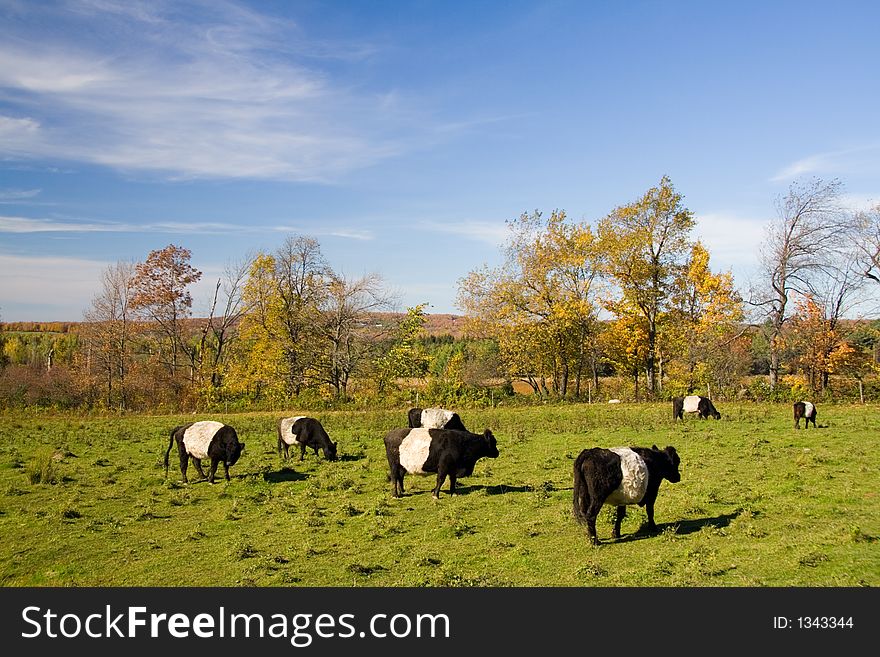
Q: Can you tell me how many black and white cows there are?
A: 7